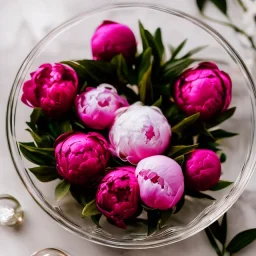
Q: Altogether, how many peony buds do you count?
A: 9